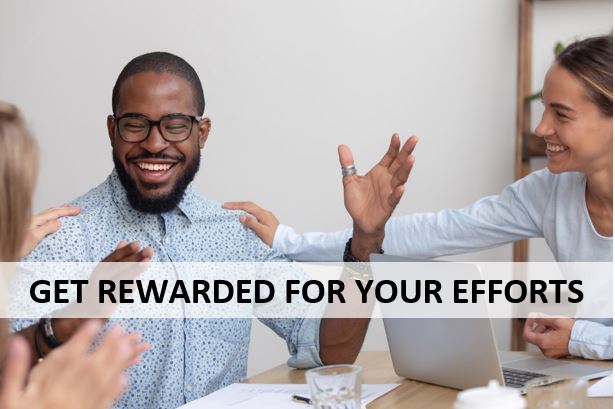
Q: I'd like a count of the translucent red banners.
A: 0